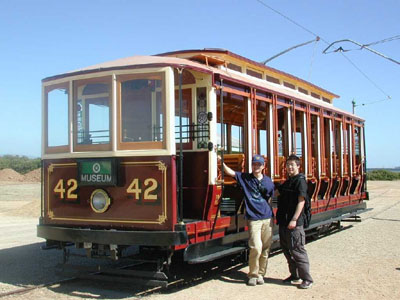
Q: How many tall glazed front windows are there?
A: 3